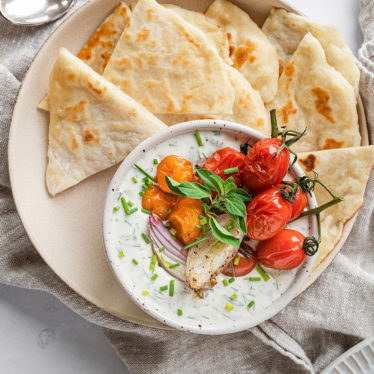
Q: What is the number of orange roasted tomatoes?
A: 3